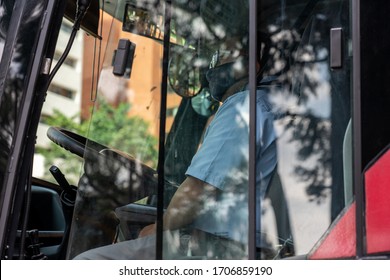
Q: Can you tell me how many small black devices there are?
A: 2